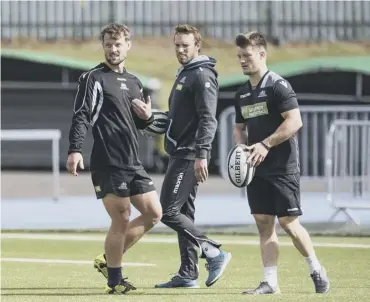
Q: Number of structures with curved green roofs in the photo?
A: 2